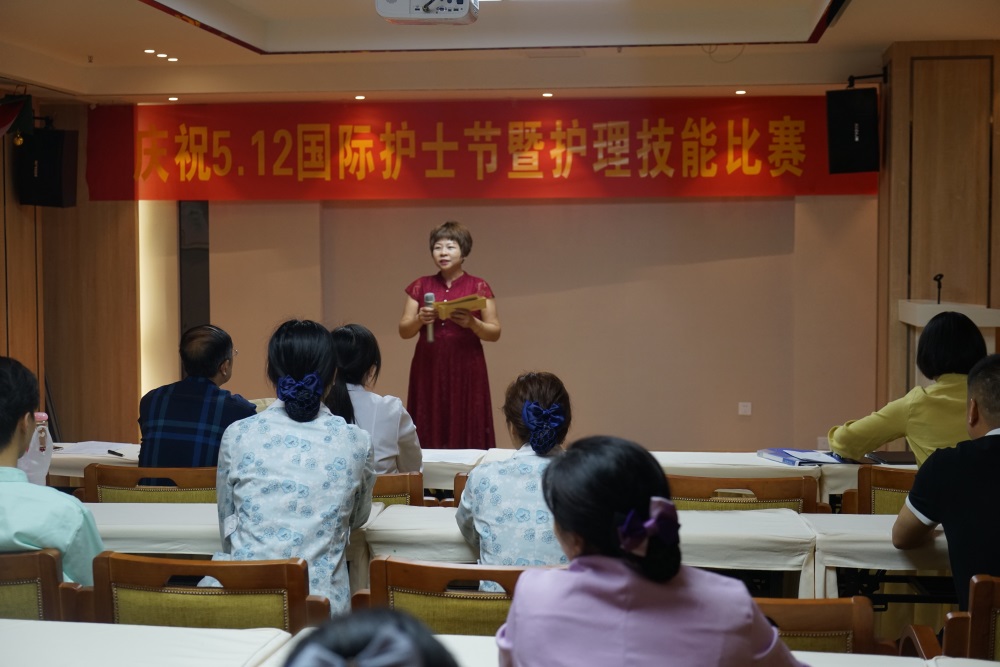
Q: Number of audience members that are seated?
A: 9